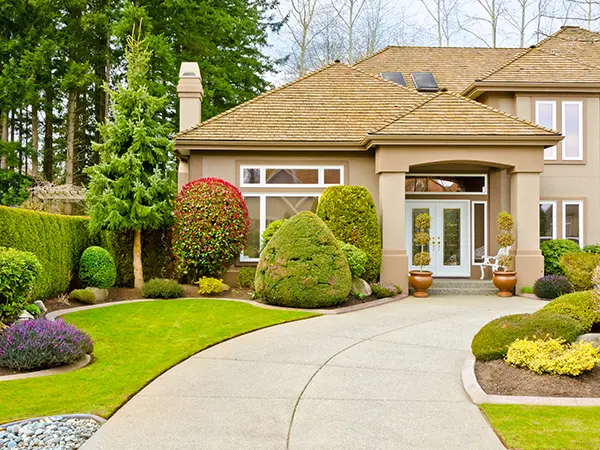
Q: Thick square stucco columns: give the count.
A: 2